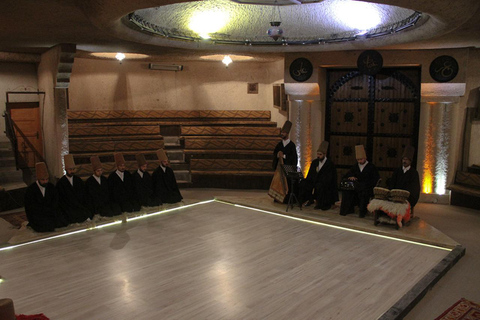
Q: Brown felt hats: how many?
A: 10